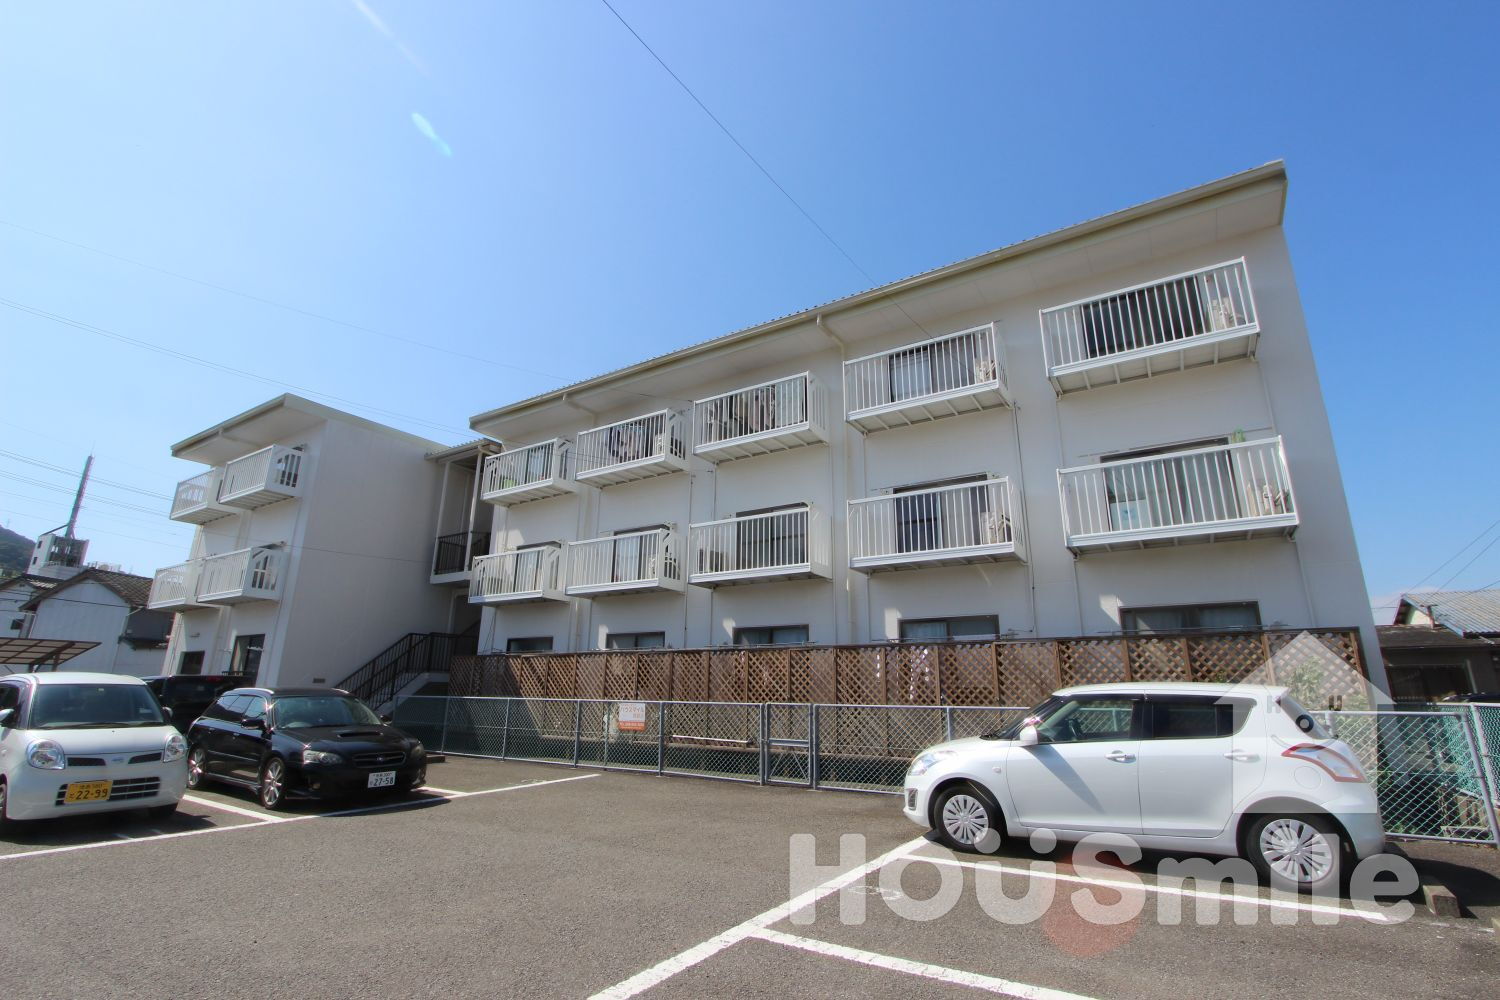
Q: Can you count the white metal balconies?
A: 14